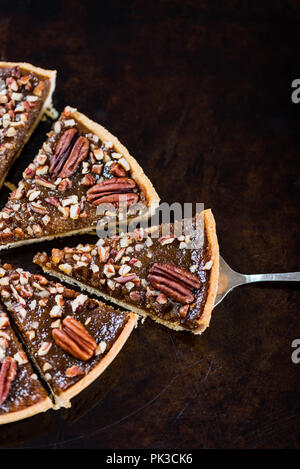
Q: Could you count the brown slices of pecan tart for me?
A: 5